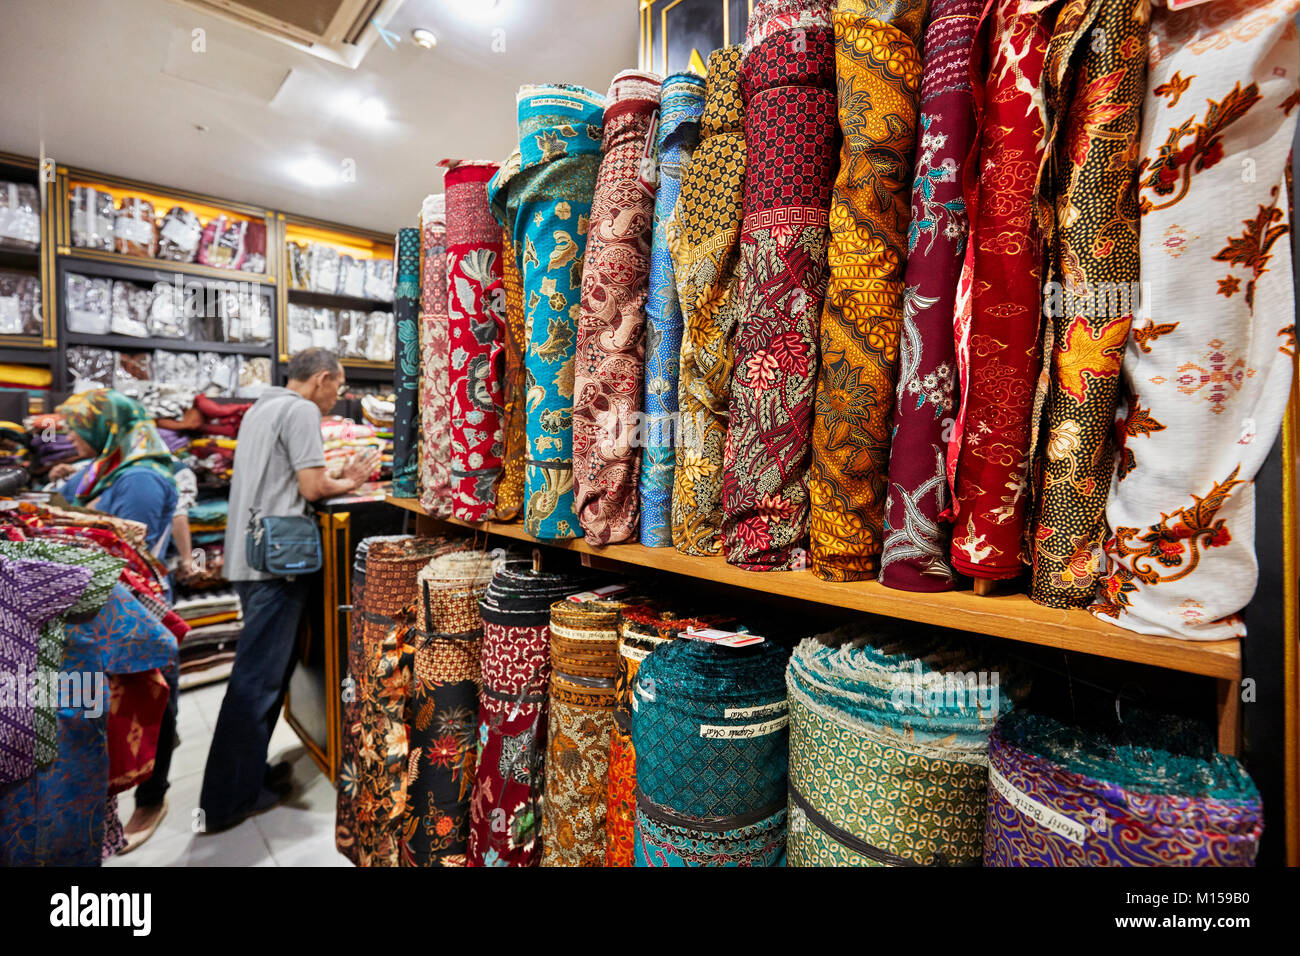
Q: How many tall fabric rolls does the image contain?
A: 14